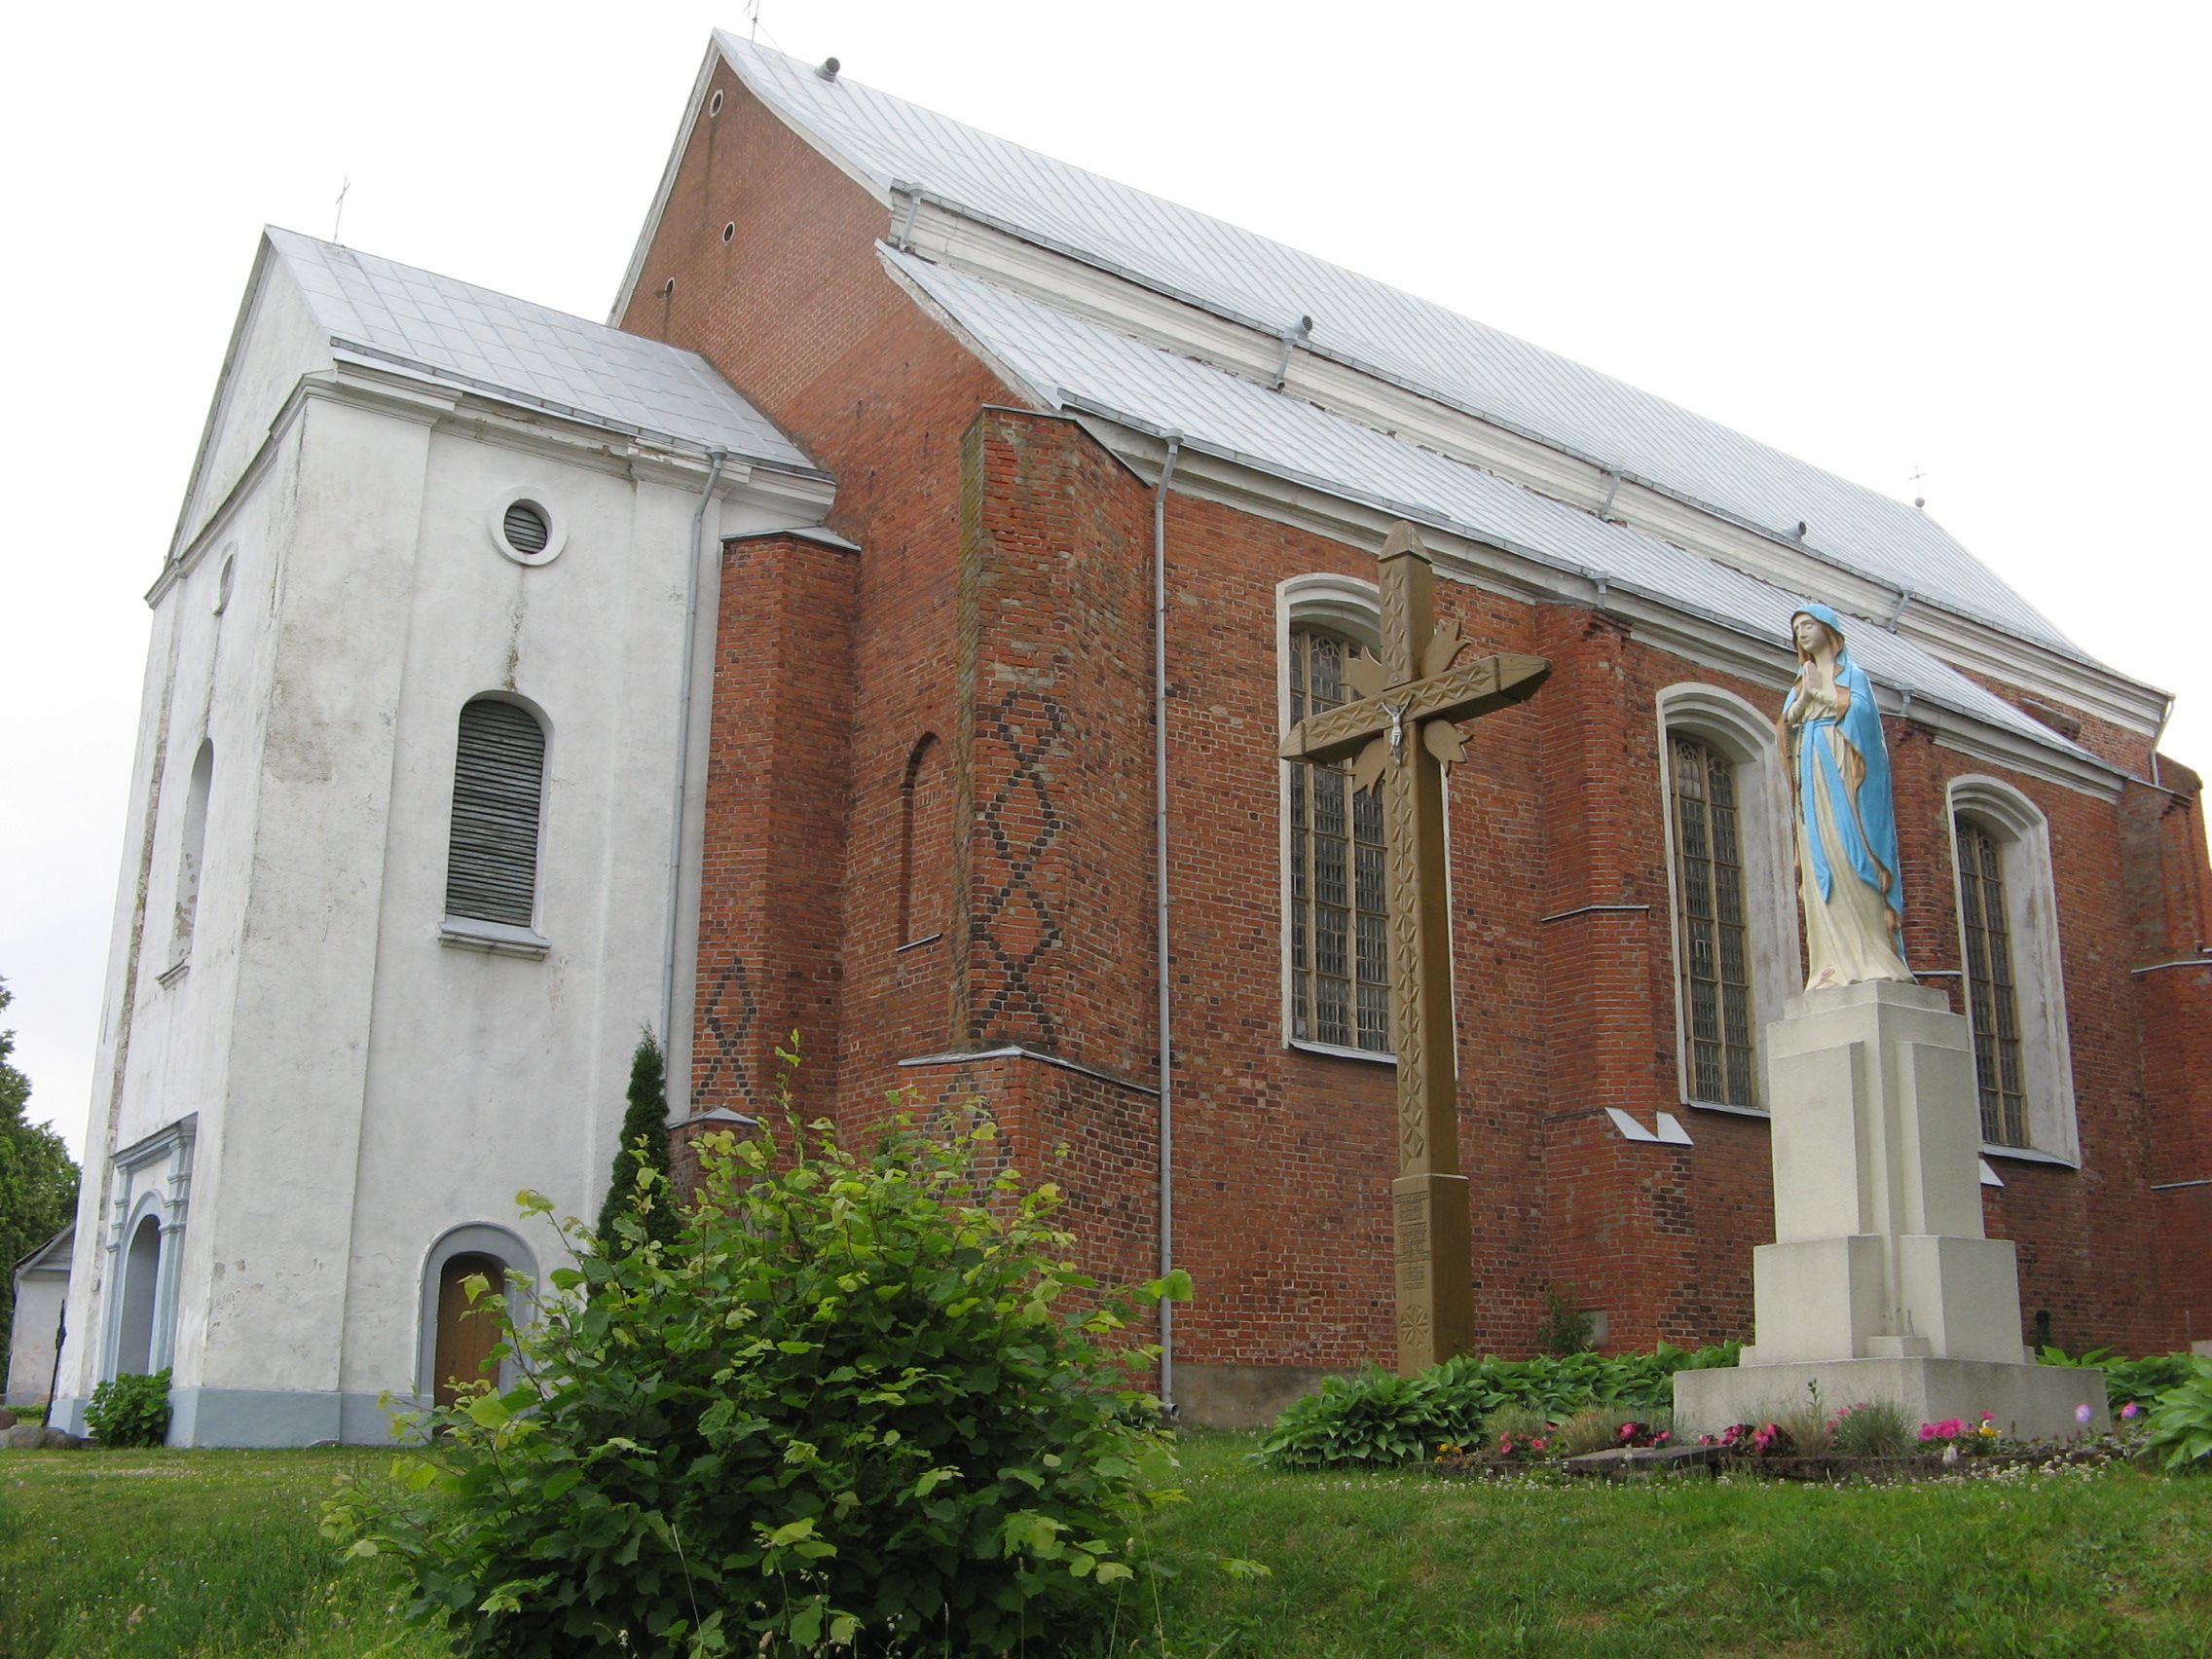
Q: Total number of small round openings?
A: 5